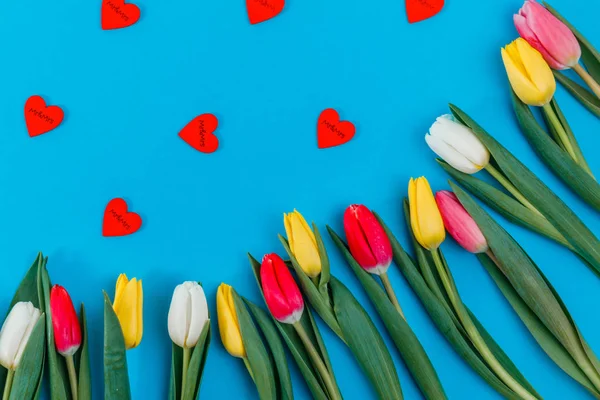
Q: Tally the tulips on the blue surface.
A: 13